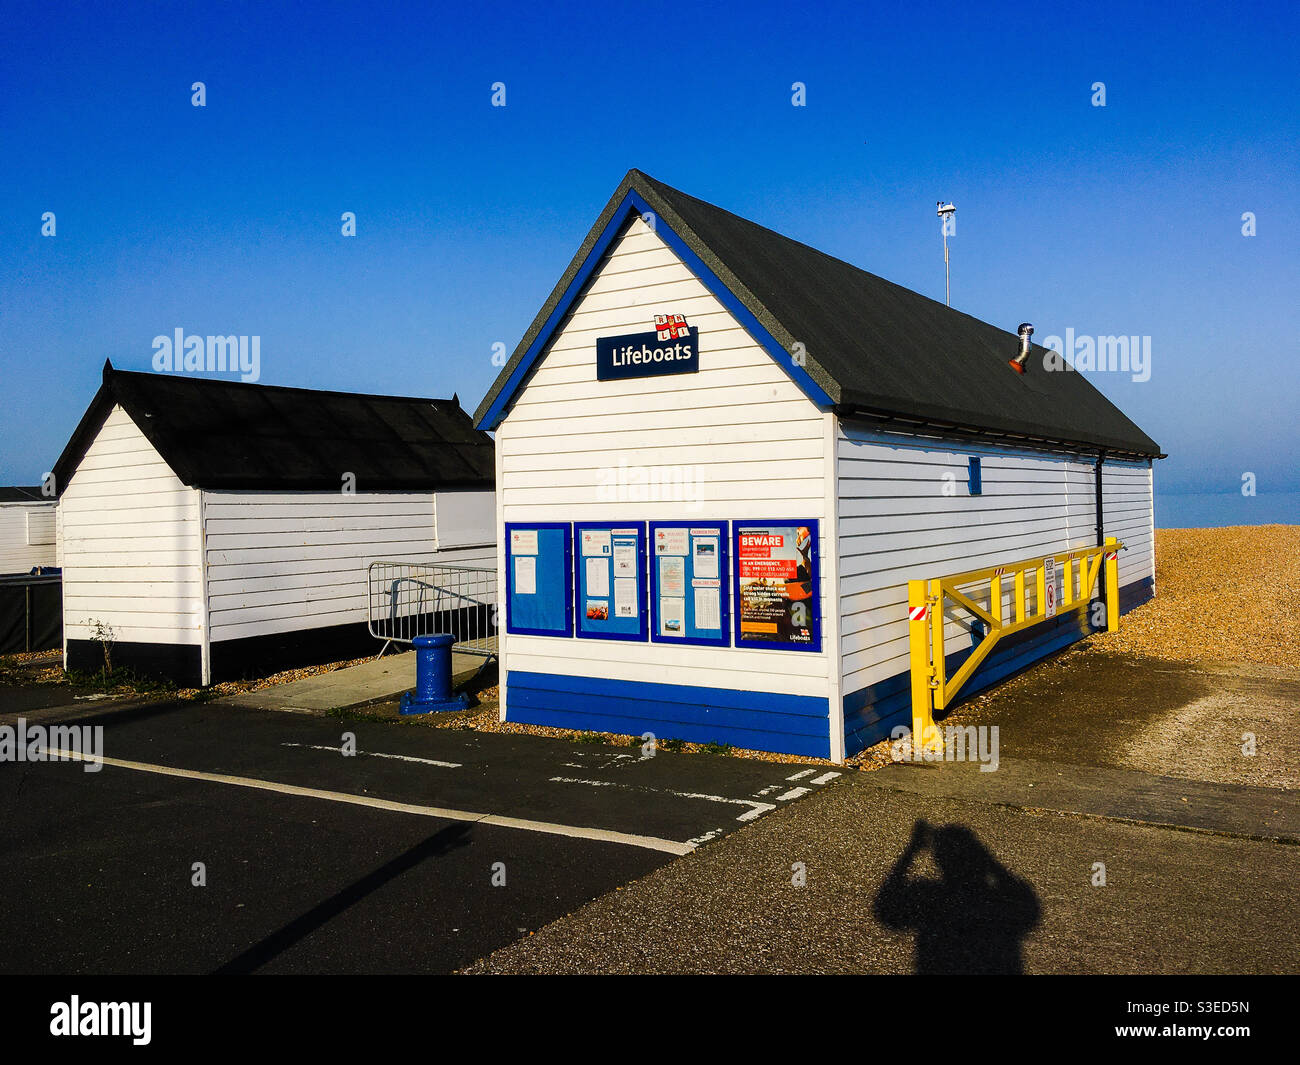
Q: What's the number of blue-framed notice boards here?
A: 4